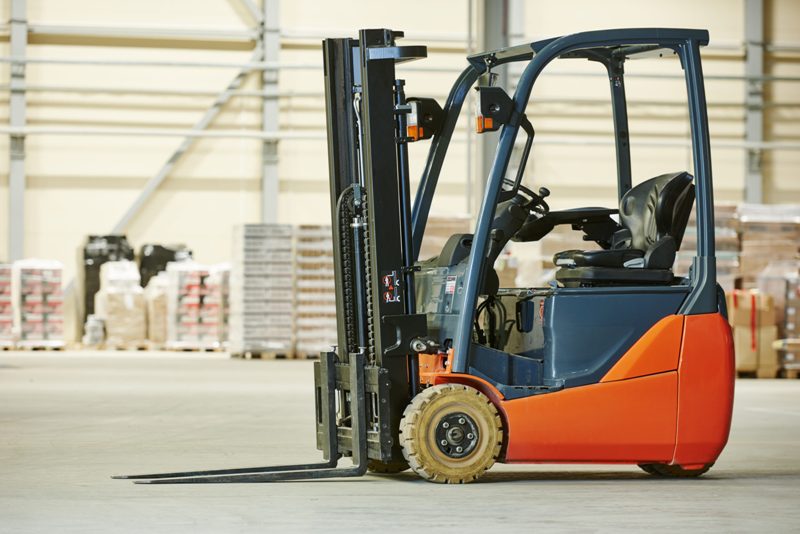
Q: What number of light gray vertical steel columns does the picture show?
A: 4